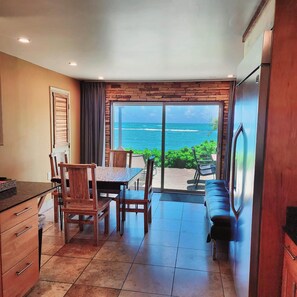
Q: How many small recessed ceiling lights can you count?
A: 4